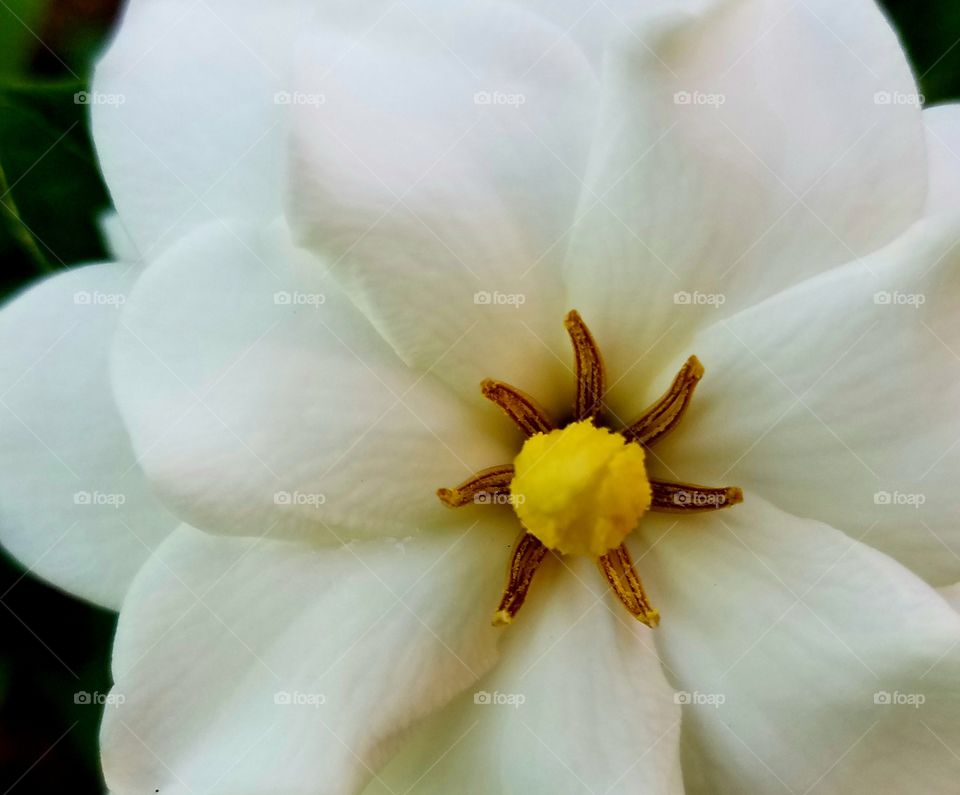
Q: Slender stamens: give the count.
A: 7